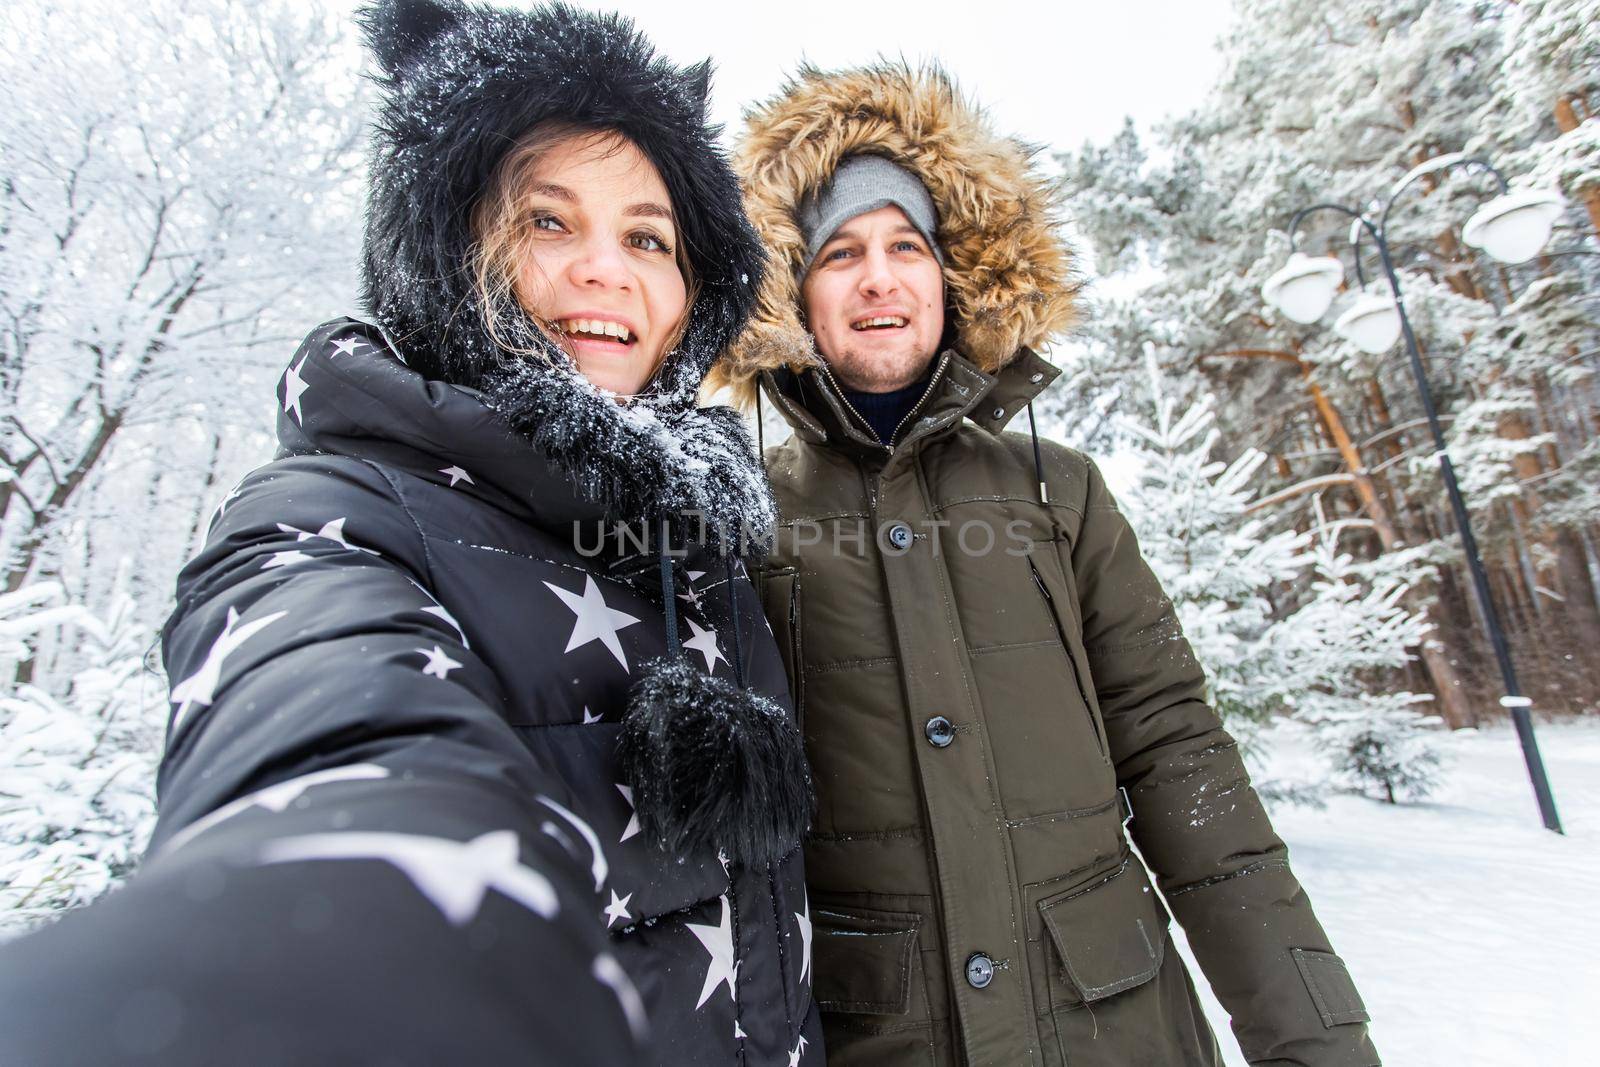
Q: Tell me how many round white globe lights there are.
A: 3